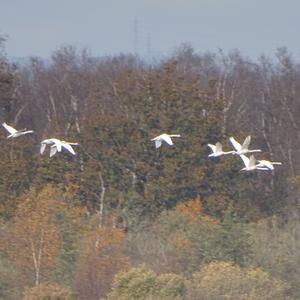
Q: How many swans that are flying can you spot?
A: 8